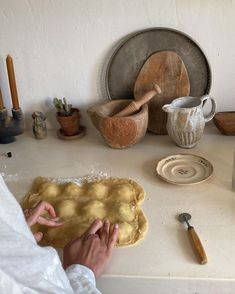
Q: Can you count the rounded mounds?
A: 8